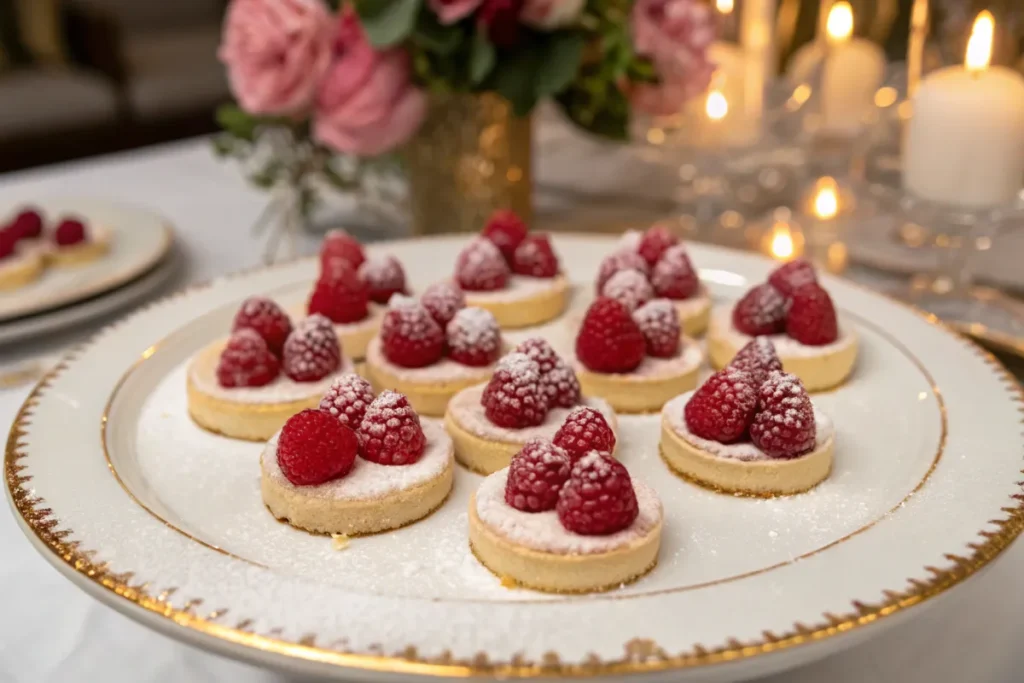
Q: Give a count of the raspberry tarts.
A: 13